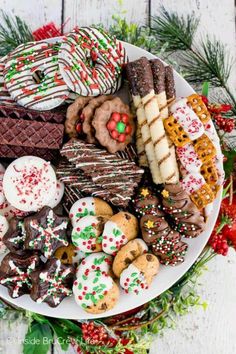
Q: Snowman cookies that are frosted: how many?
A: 0